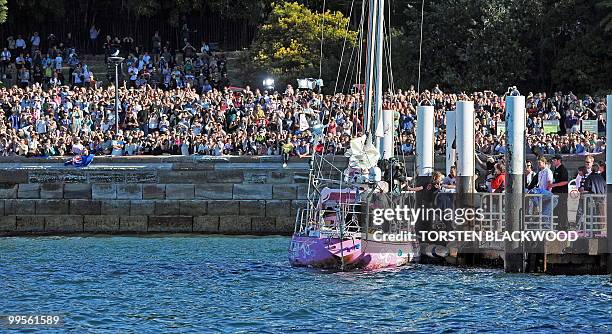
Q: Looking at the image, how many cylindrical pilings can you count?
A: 6